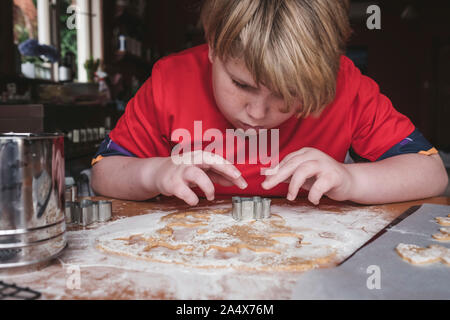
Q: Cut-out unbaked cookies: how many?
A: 3